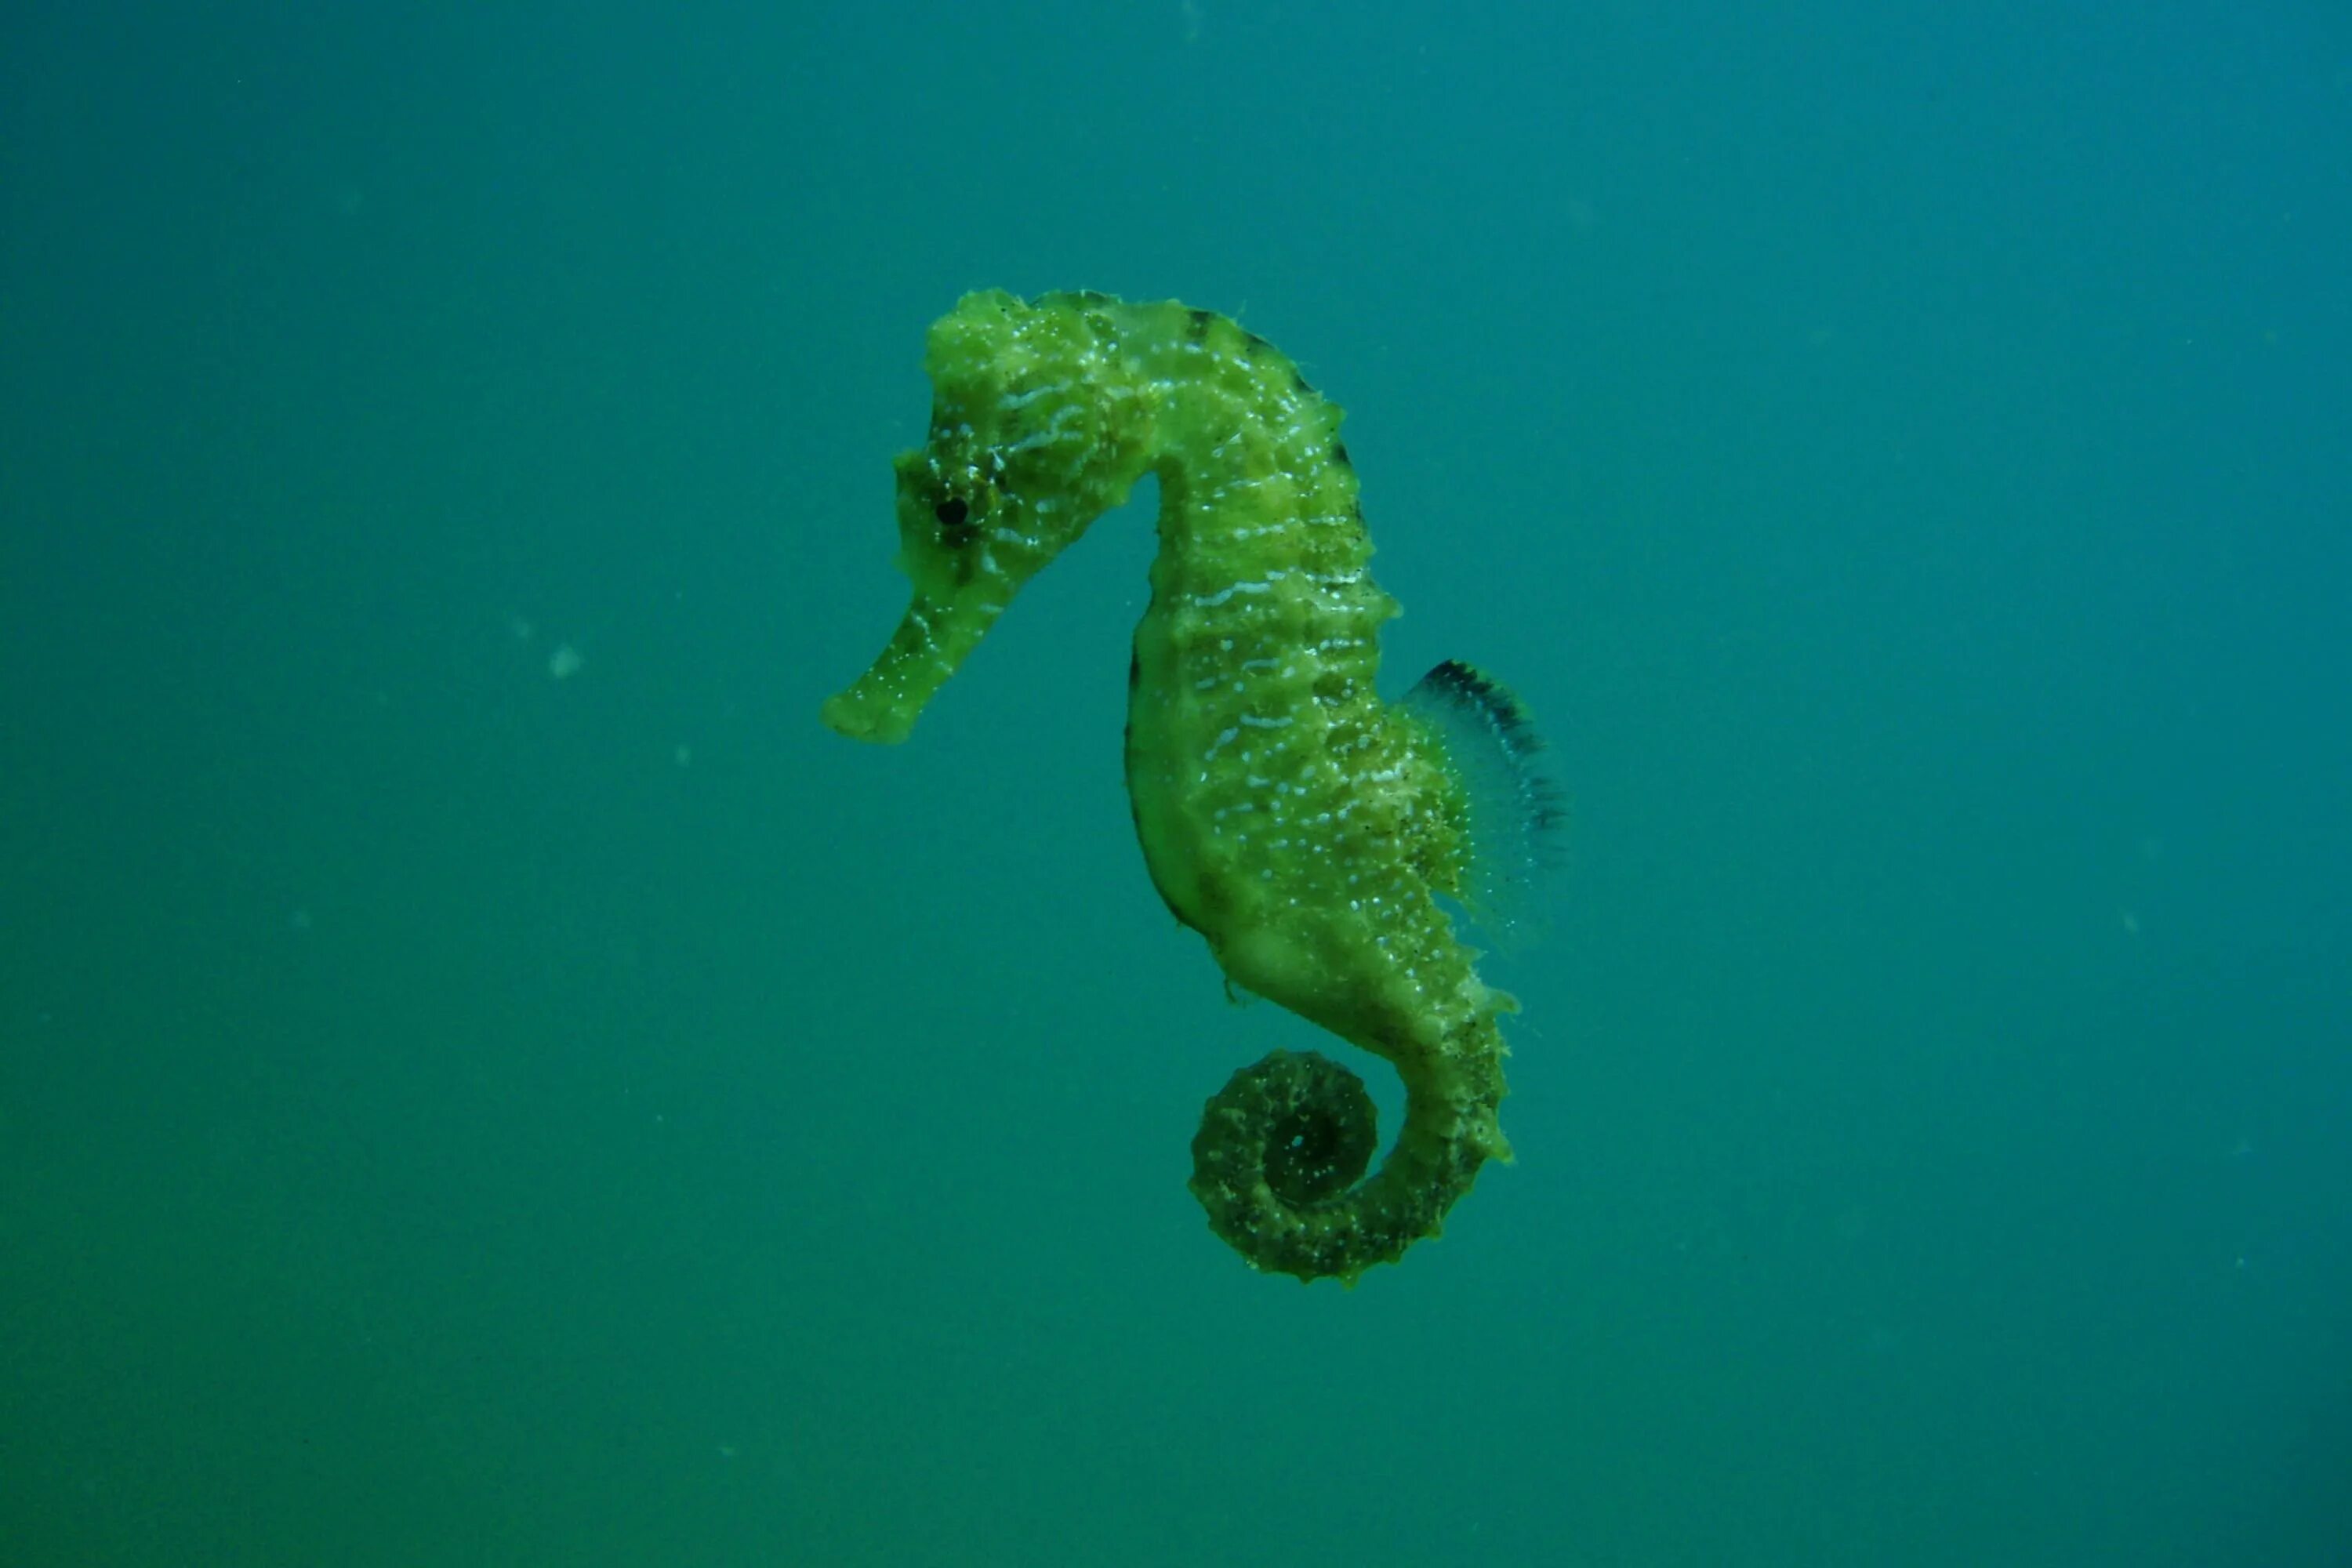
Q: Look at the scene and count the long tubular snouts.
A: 1